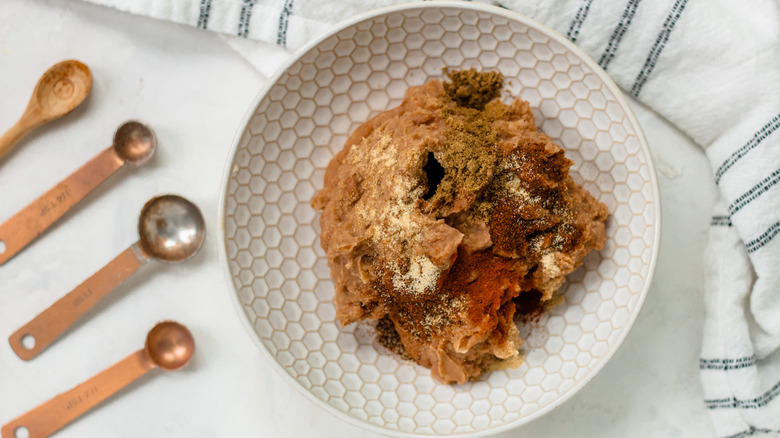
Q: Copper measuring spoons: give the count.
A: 3